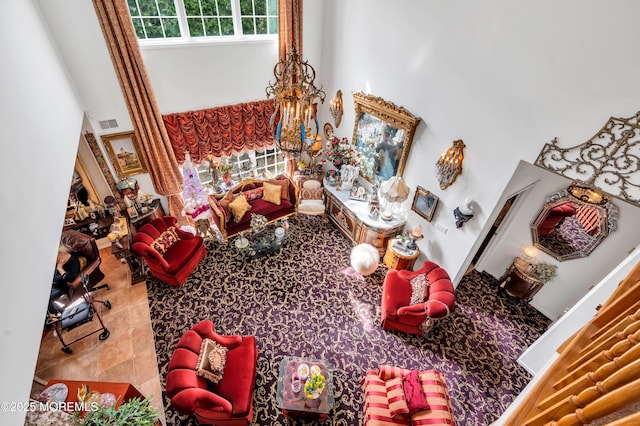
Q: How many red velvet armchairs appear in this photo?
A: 3